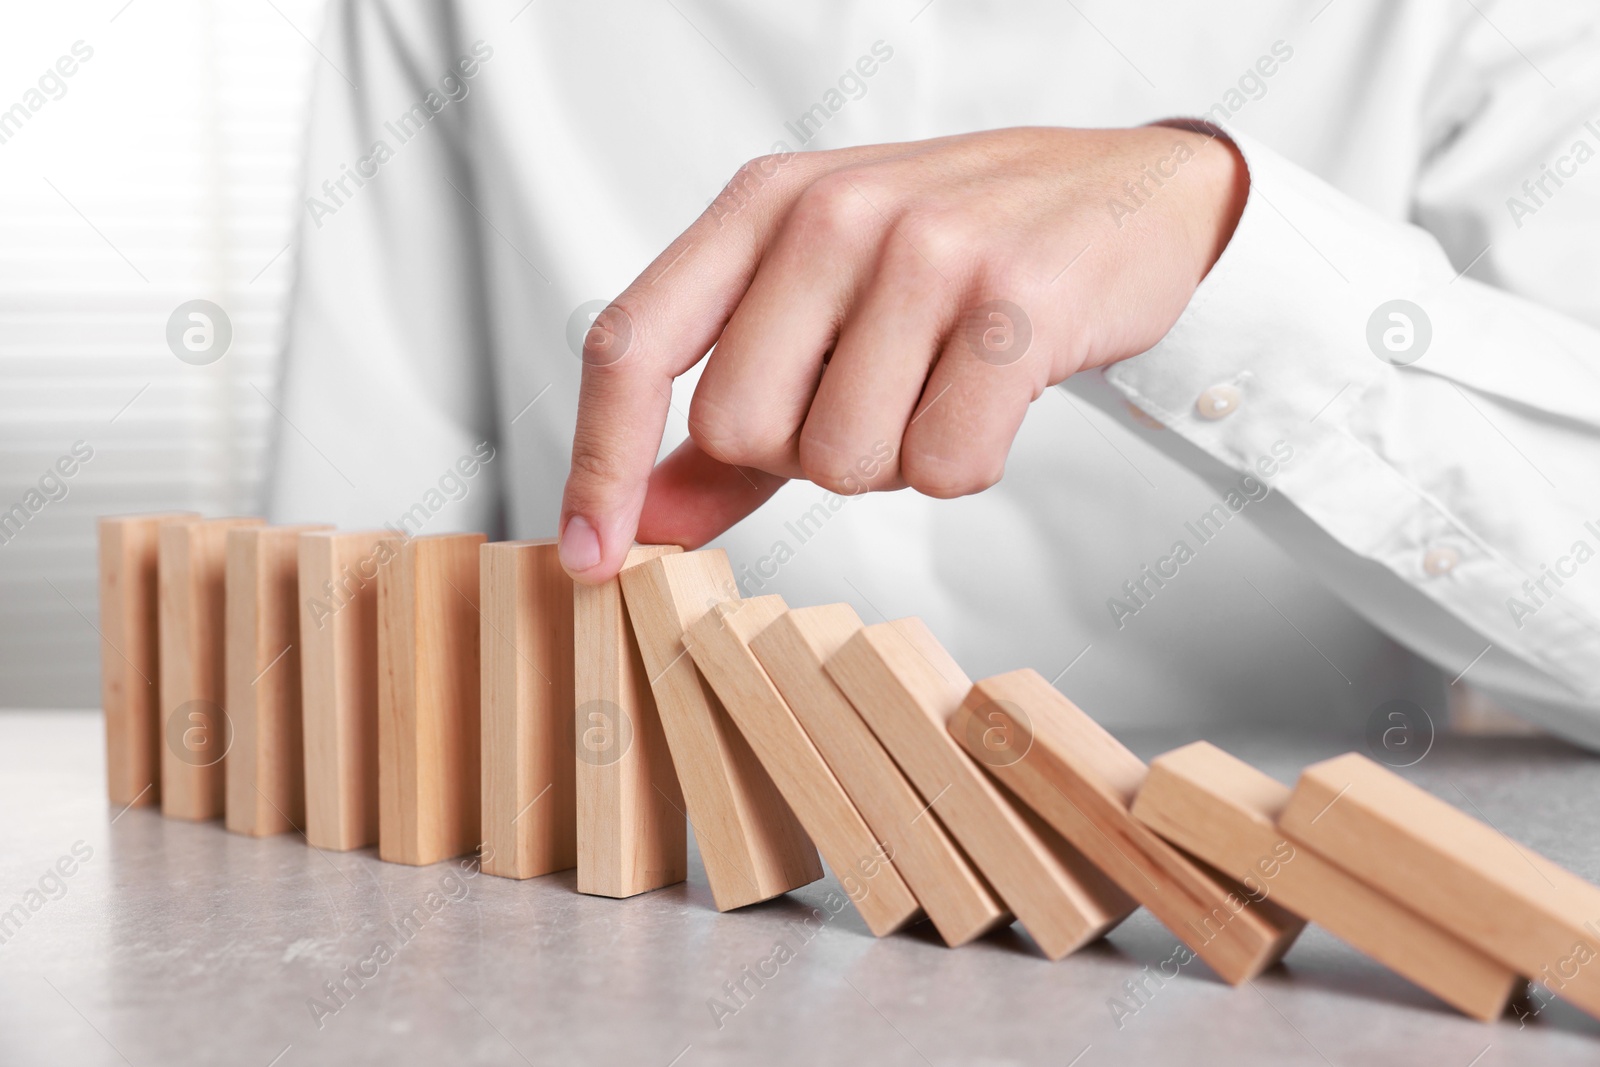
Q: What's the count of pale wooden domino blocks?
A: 14